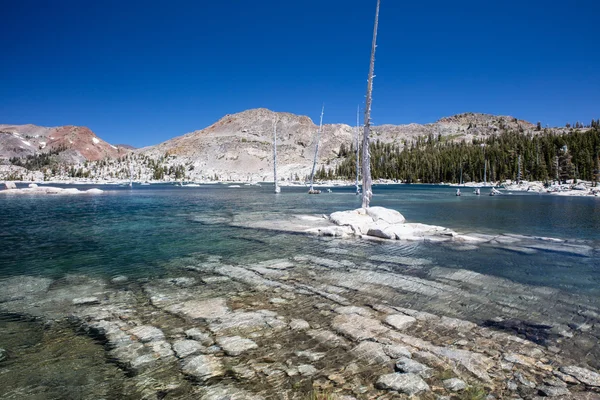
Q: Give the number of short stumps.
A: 3